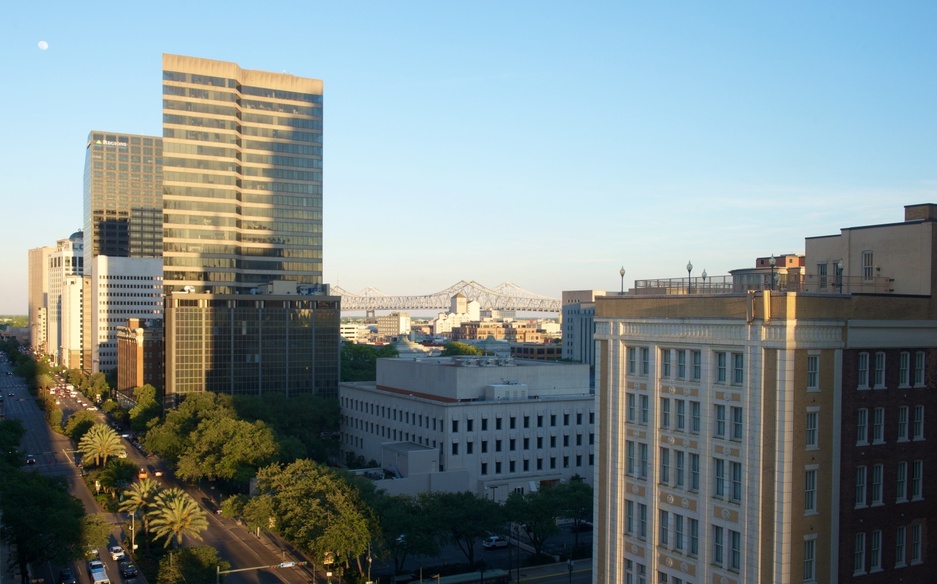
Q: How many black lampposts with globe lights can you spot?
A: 5